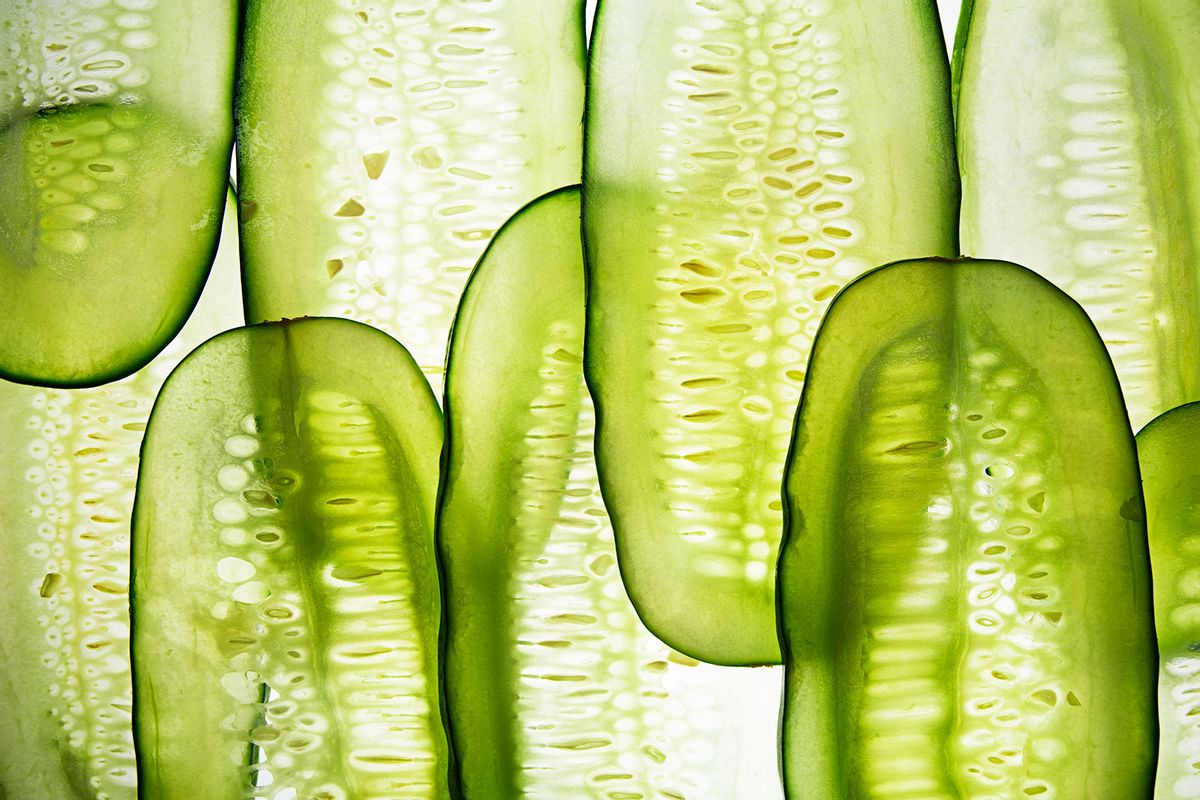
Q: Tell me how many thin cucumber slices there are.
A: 9